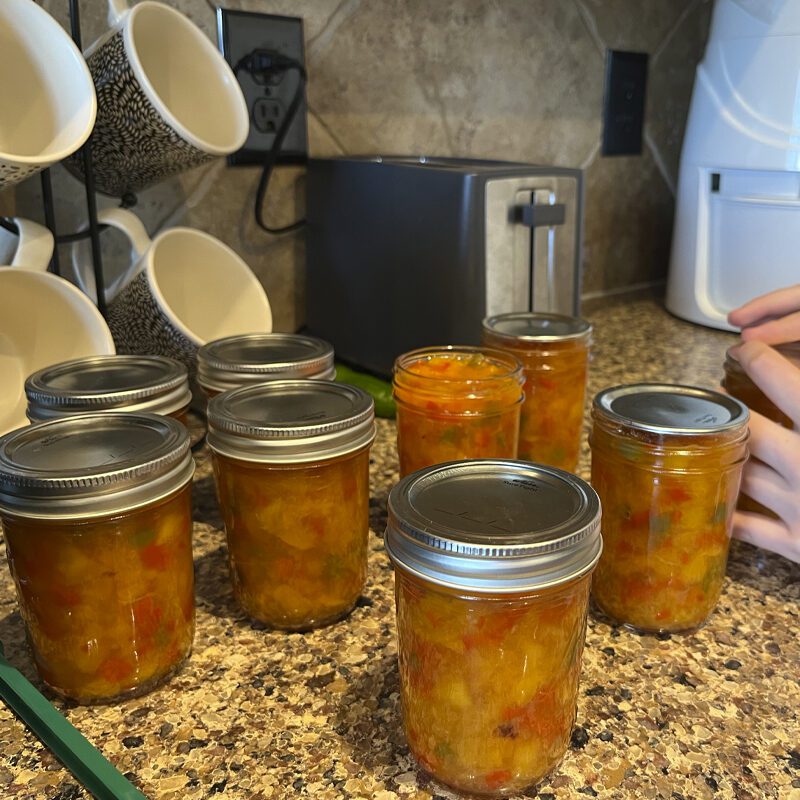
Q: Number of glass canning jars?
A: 9